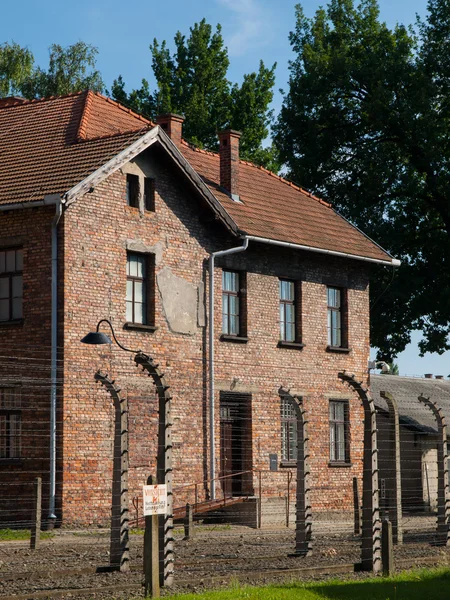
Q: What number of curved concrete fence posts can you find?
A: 6